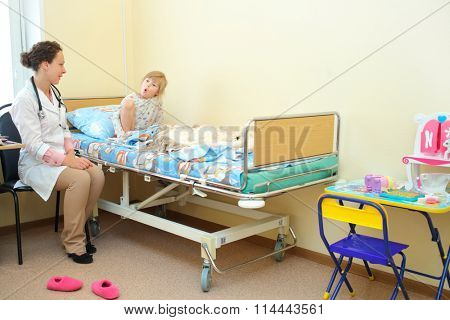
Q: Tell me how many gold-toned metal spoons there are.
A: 0